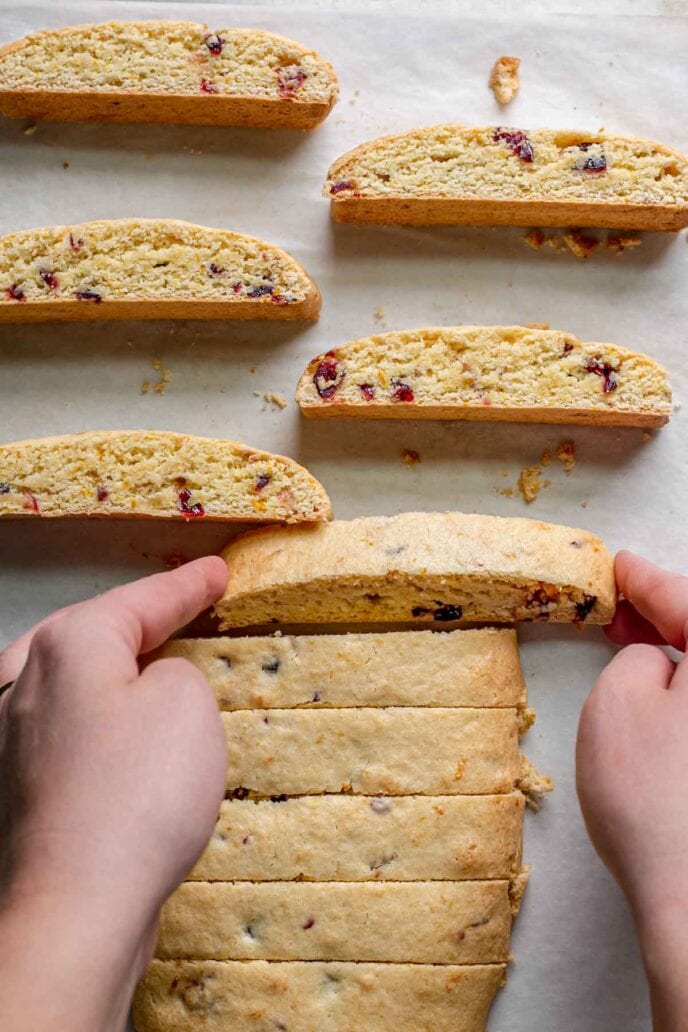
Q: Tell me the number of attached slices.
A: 5